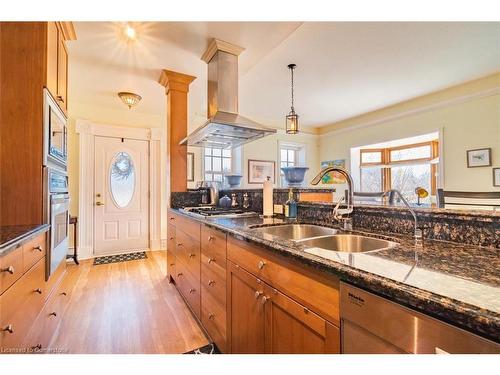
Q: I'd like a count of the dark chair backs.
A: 2